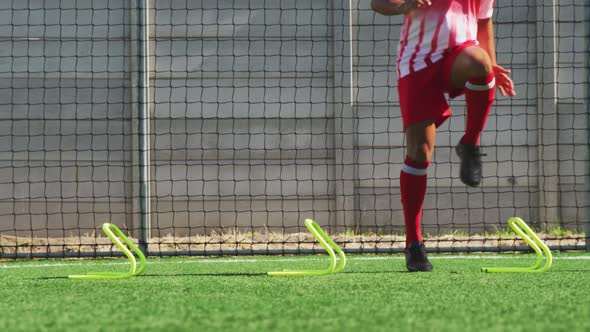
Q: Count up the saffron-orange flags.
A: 0